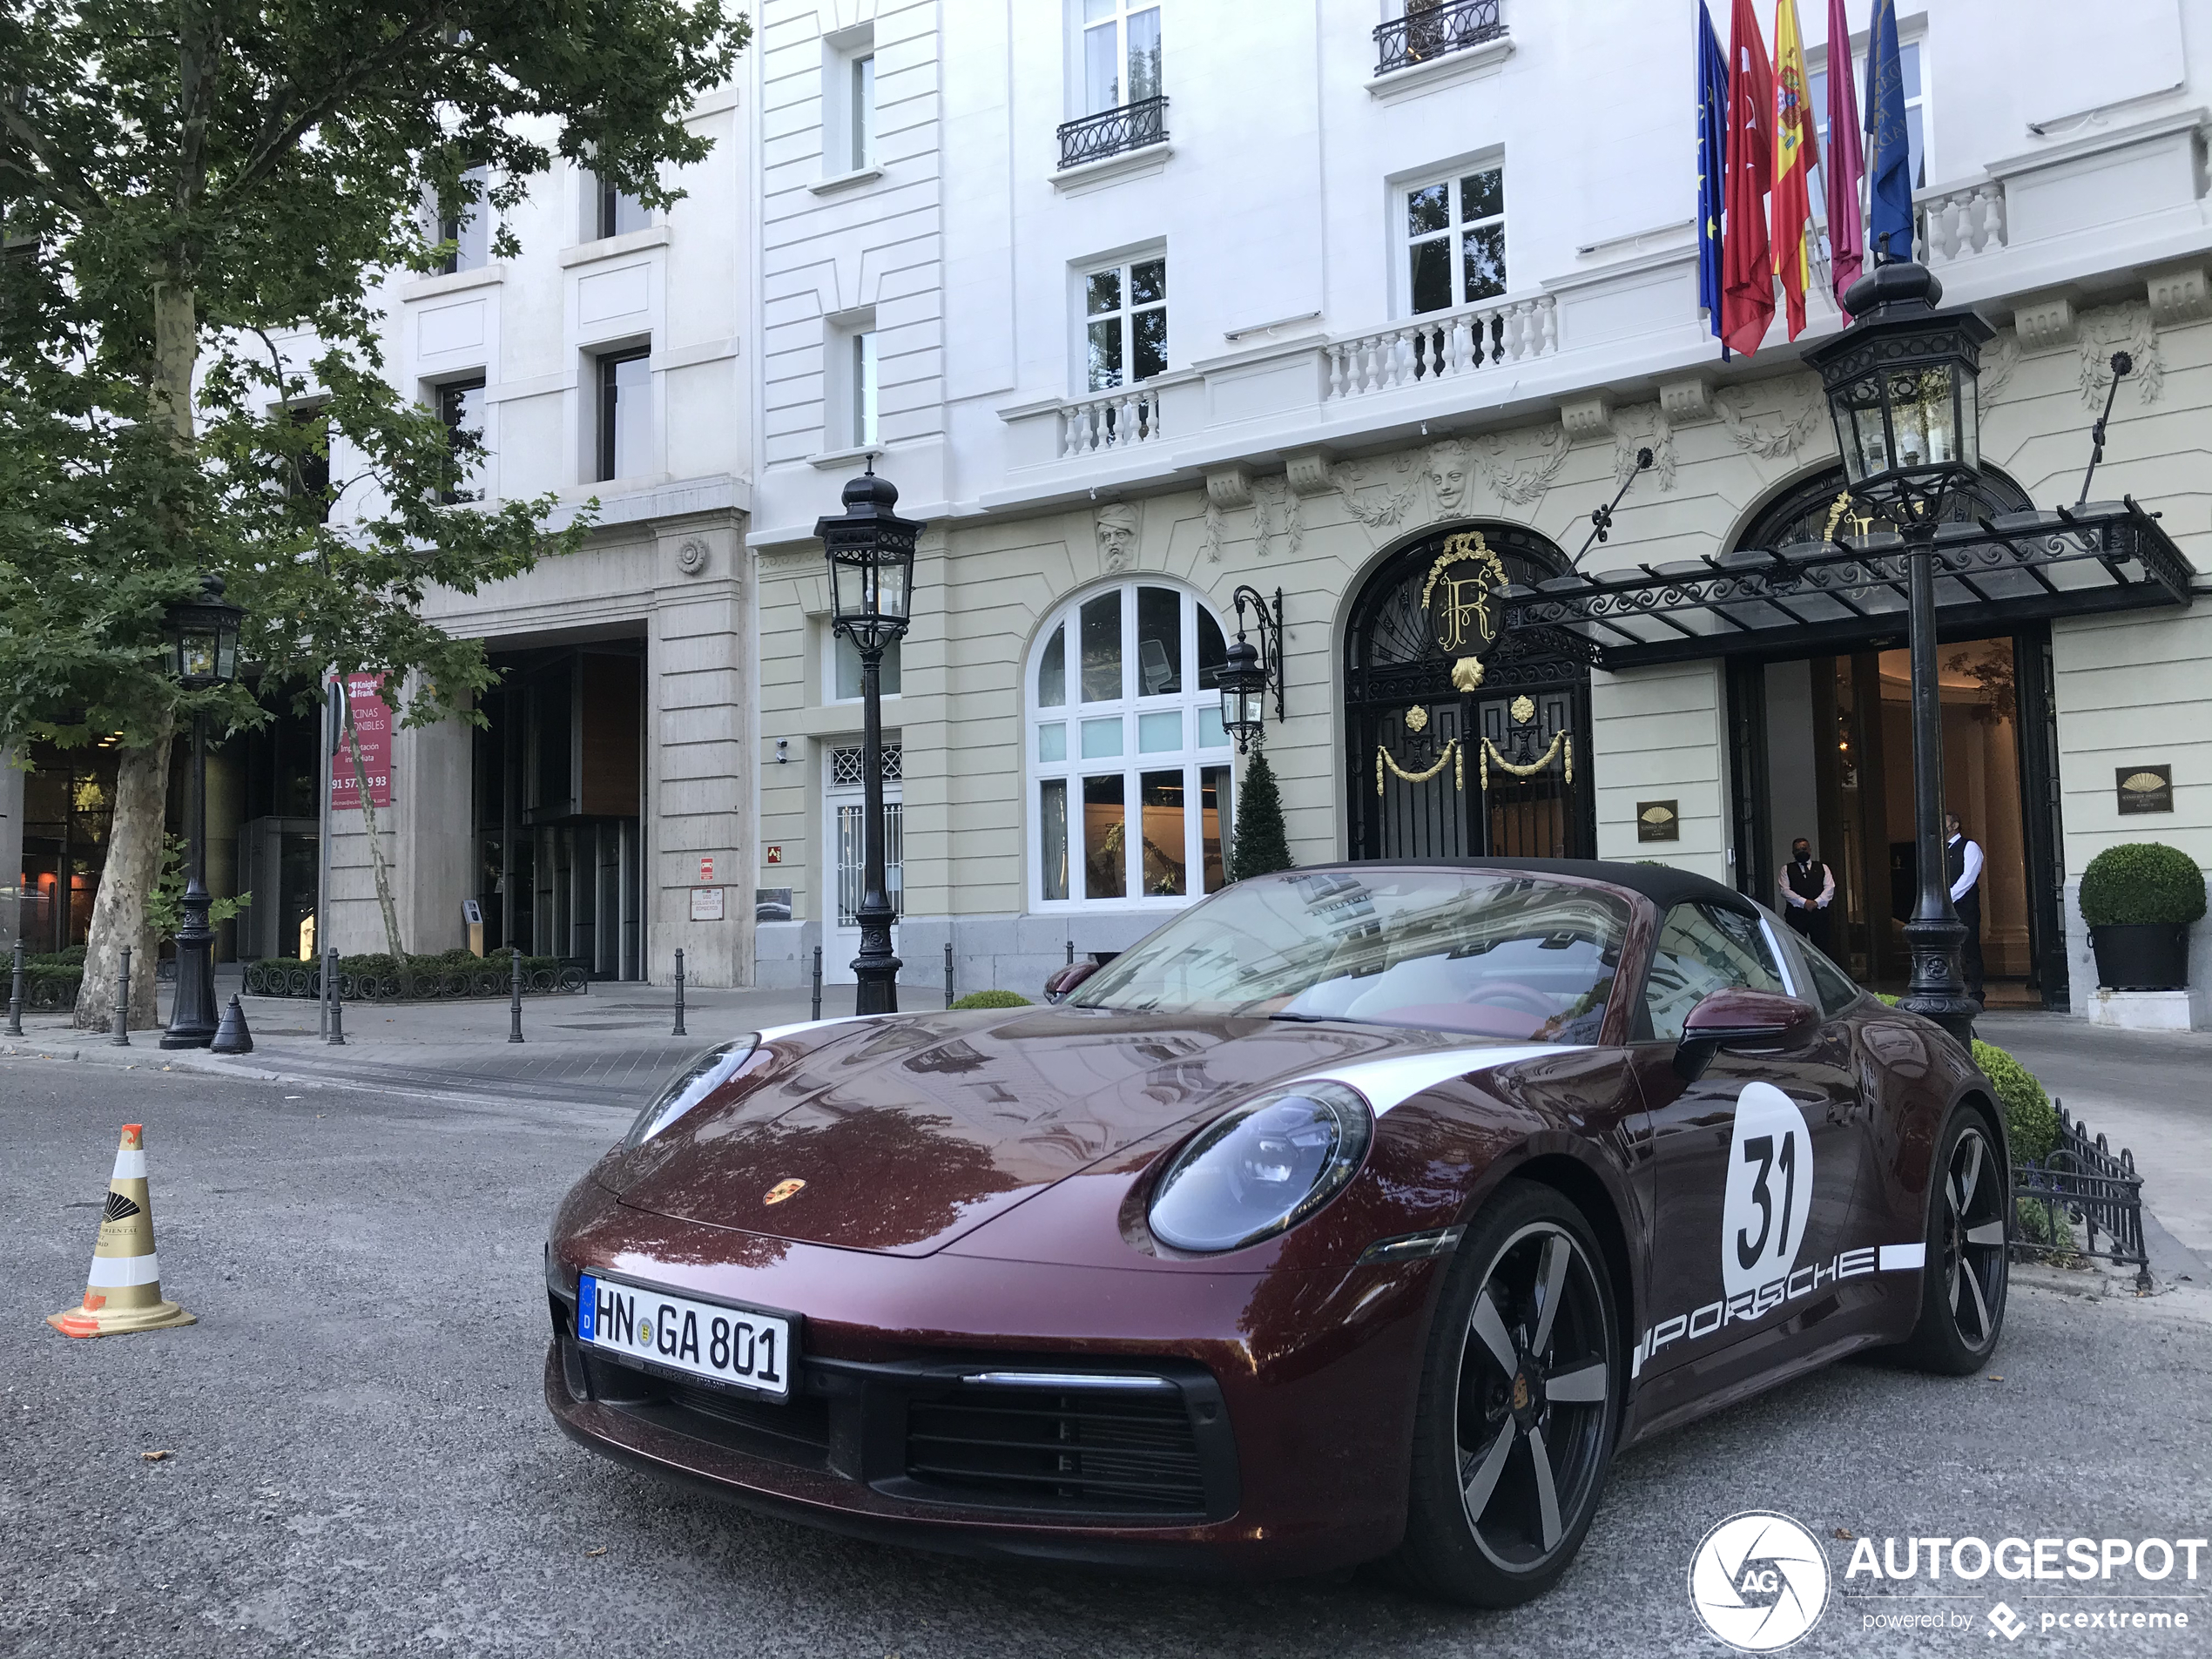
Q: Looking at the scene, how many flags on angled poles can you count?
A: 5